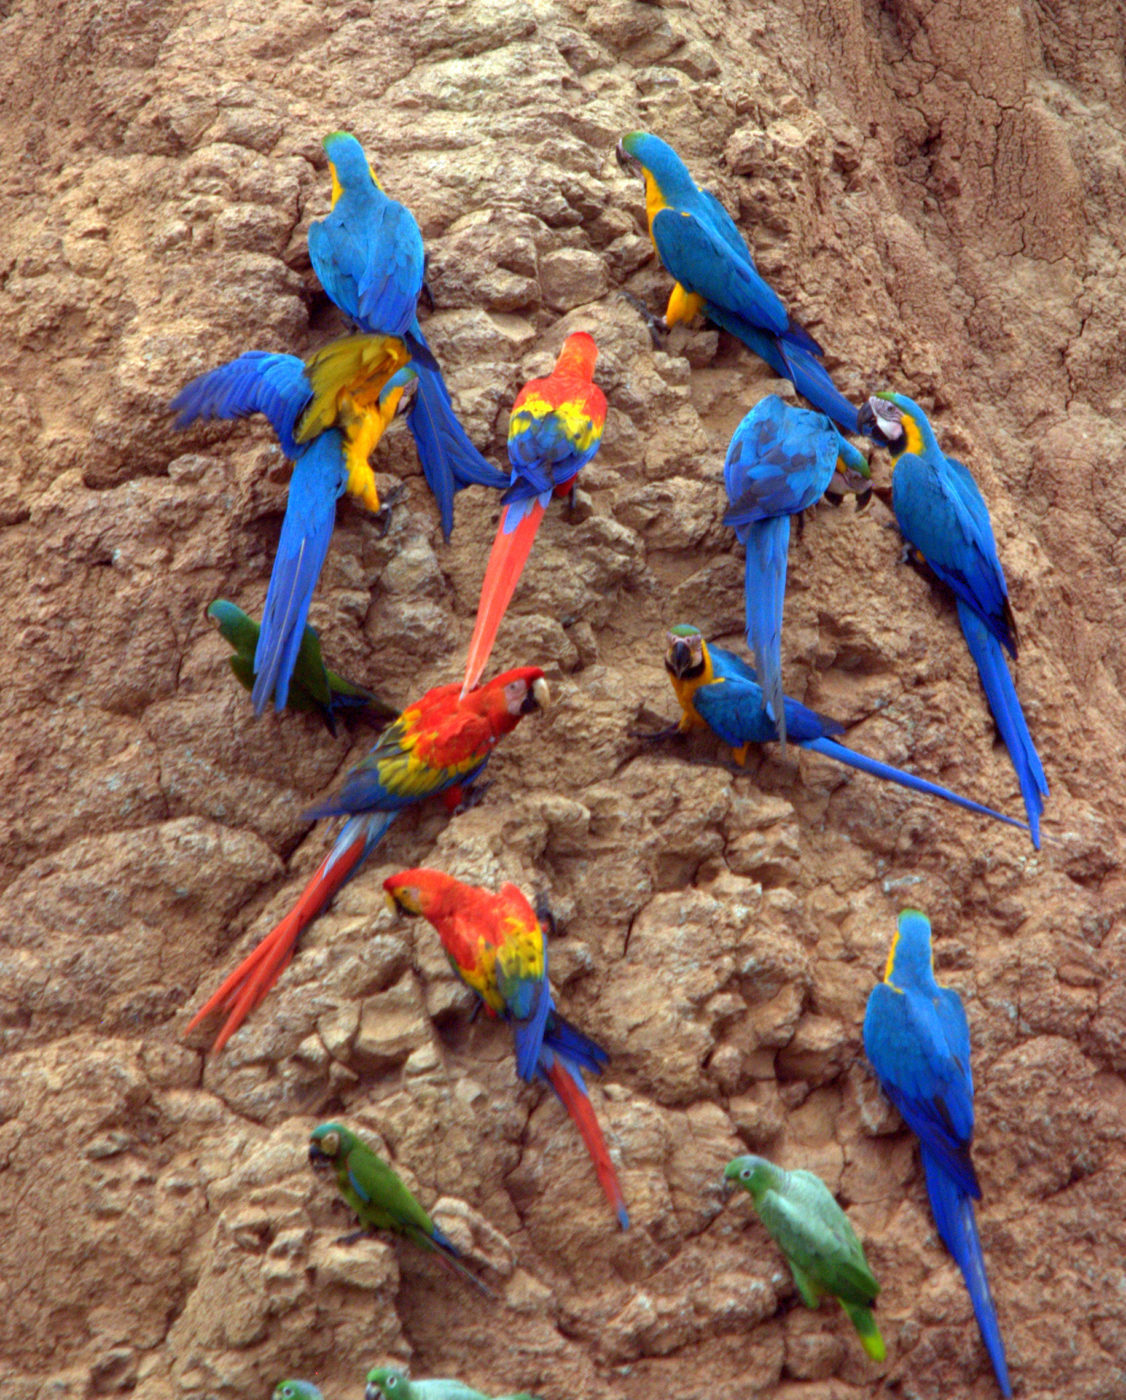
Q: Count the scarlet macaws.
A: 3